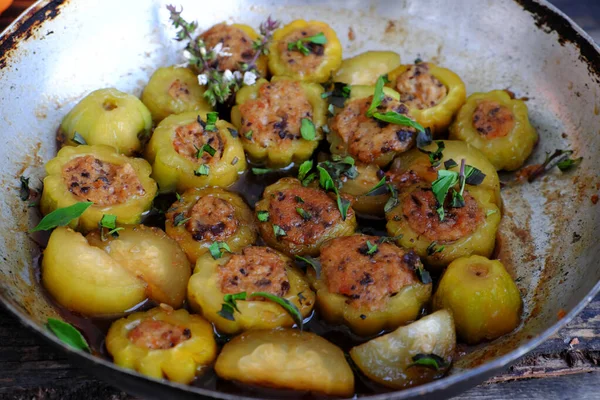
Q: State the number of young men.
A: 0